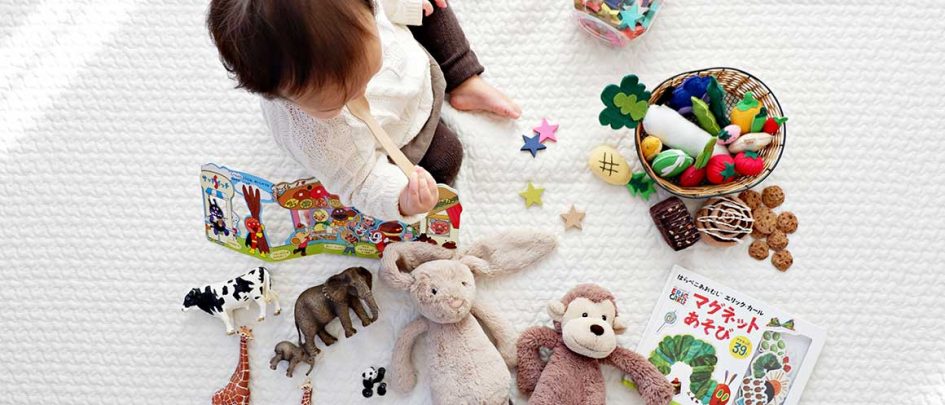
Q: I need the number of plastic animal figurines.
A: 6